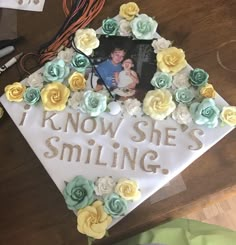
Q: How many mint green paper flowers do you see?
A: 12